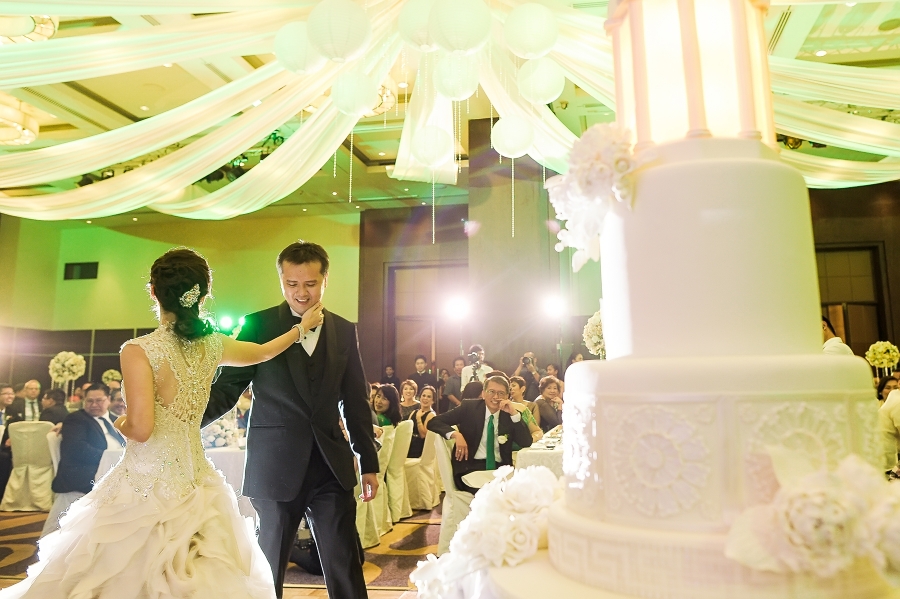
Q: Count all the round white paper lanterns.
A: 10